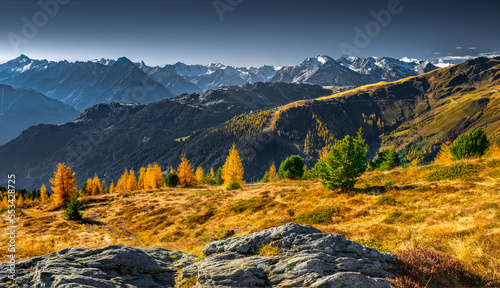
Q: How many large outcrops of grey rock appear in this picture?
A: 2